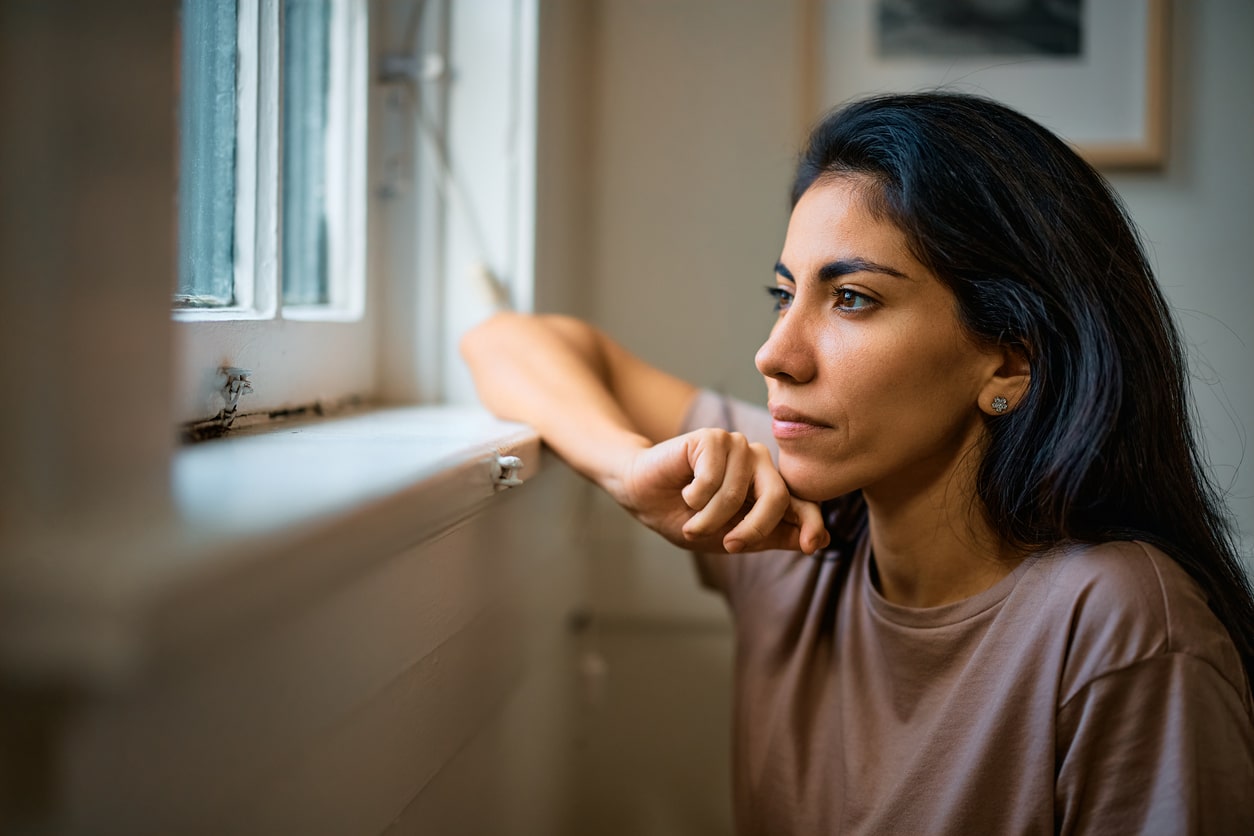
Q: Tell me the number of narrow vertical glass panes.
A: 2